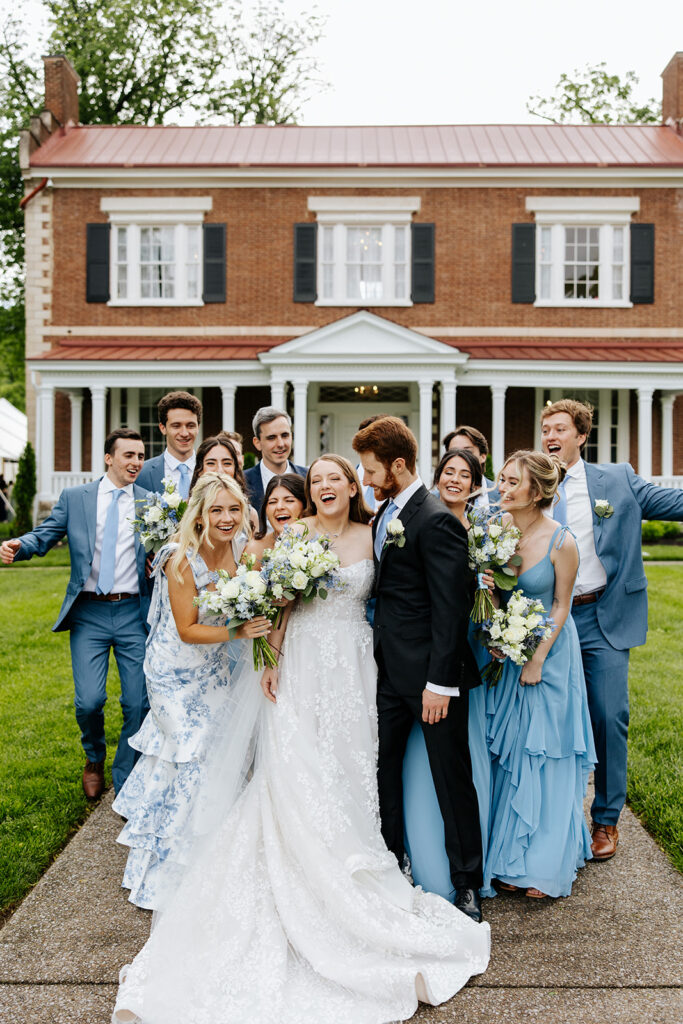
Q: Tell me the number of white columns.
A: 11